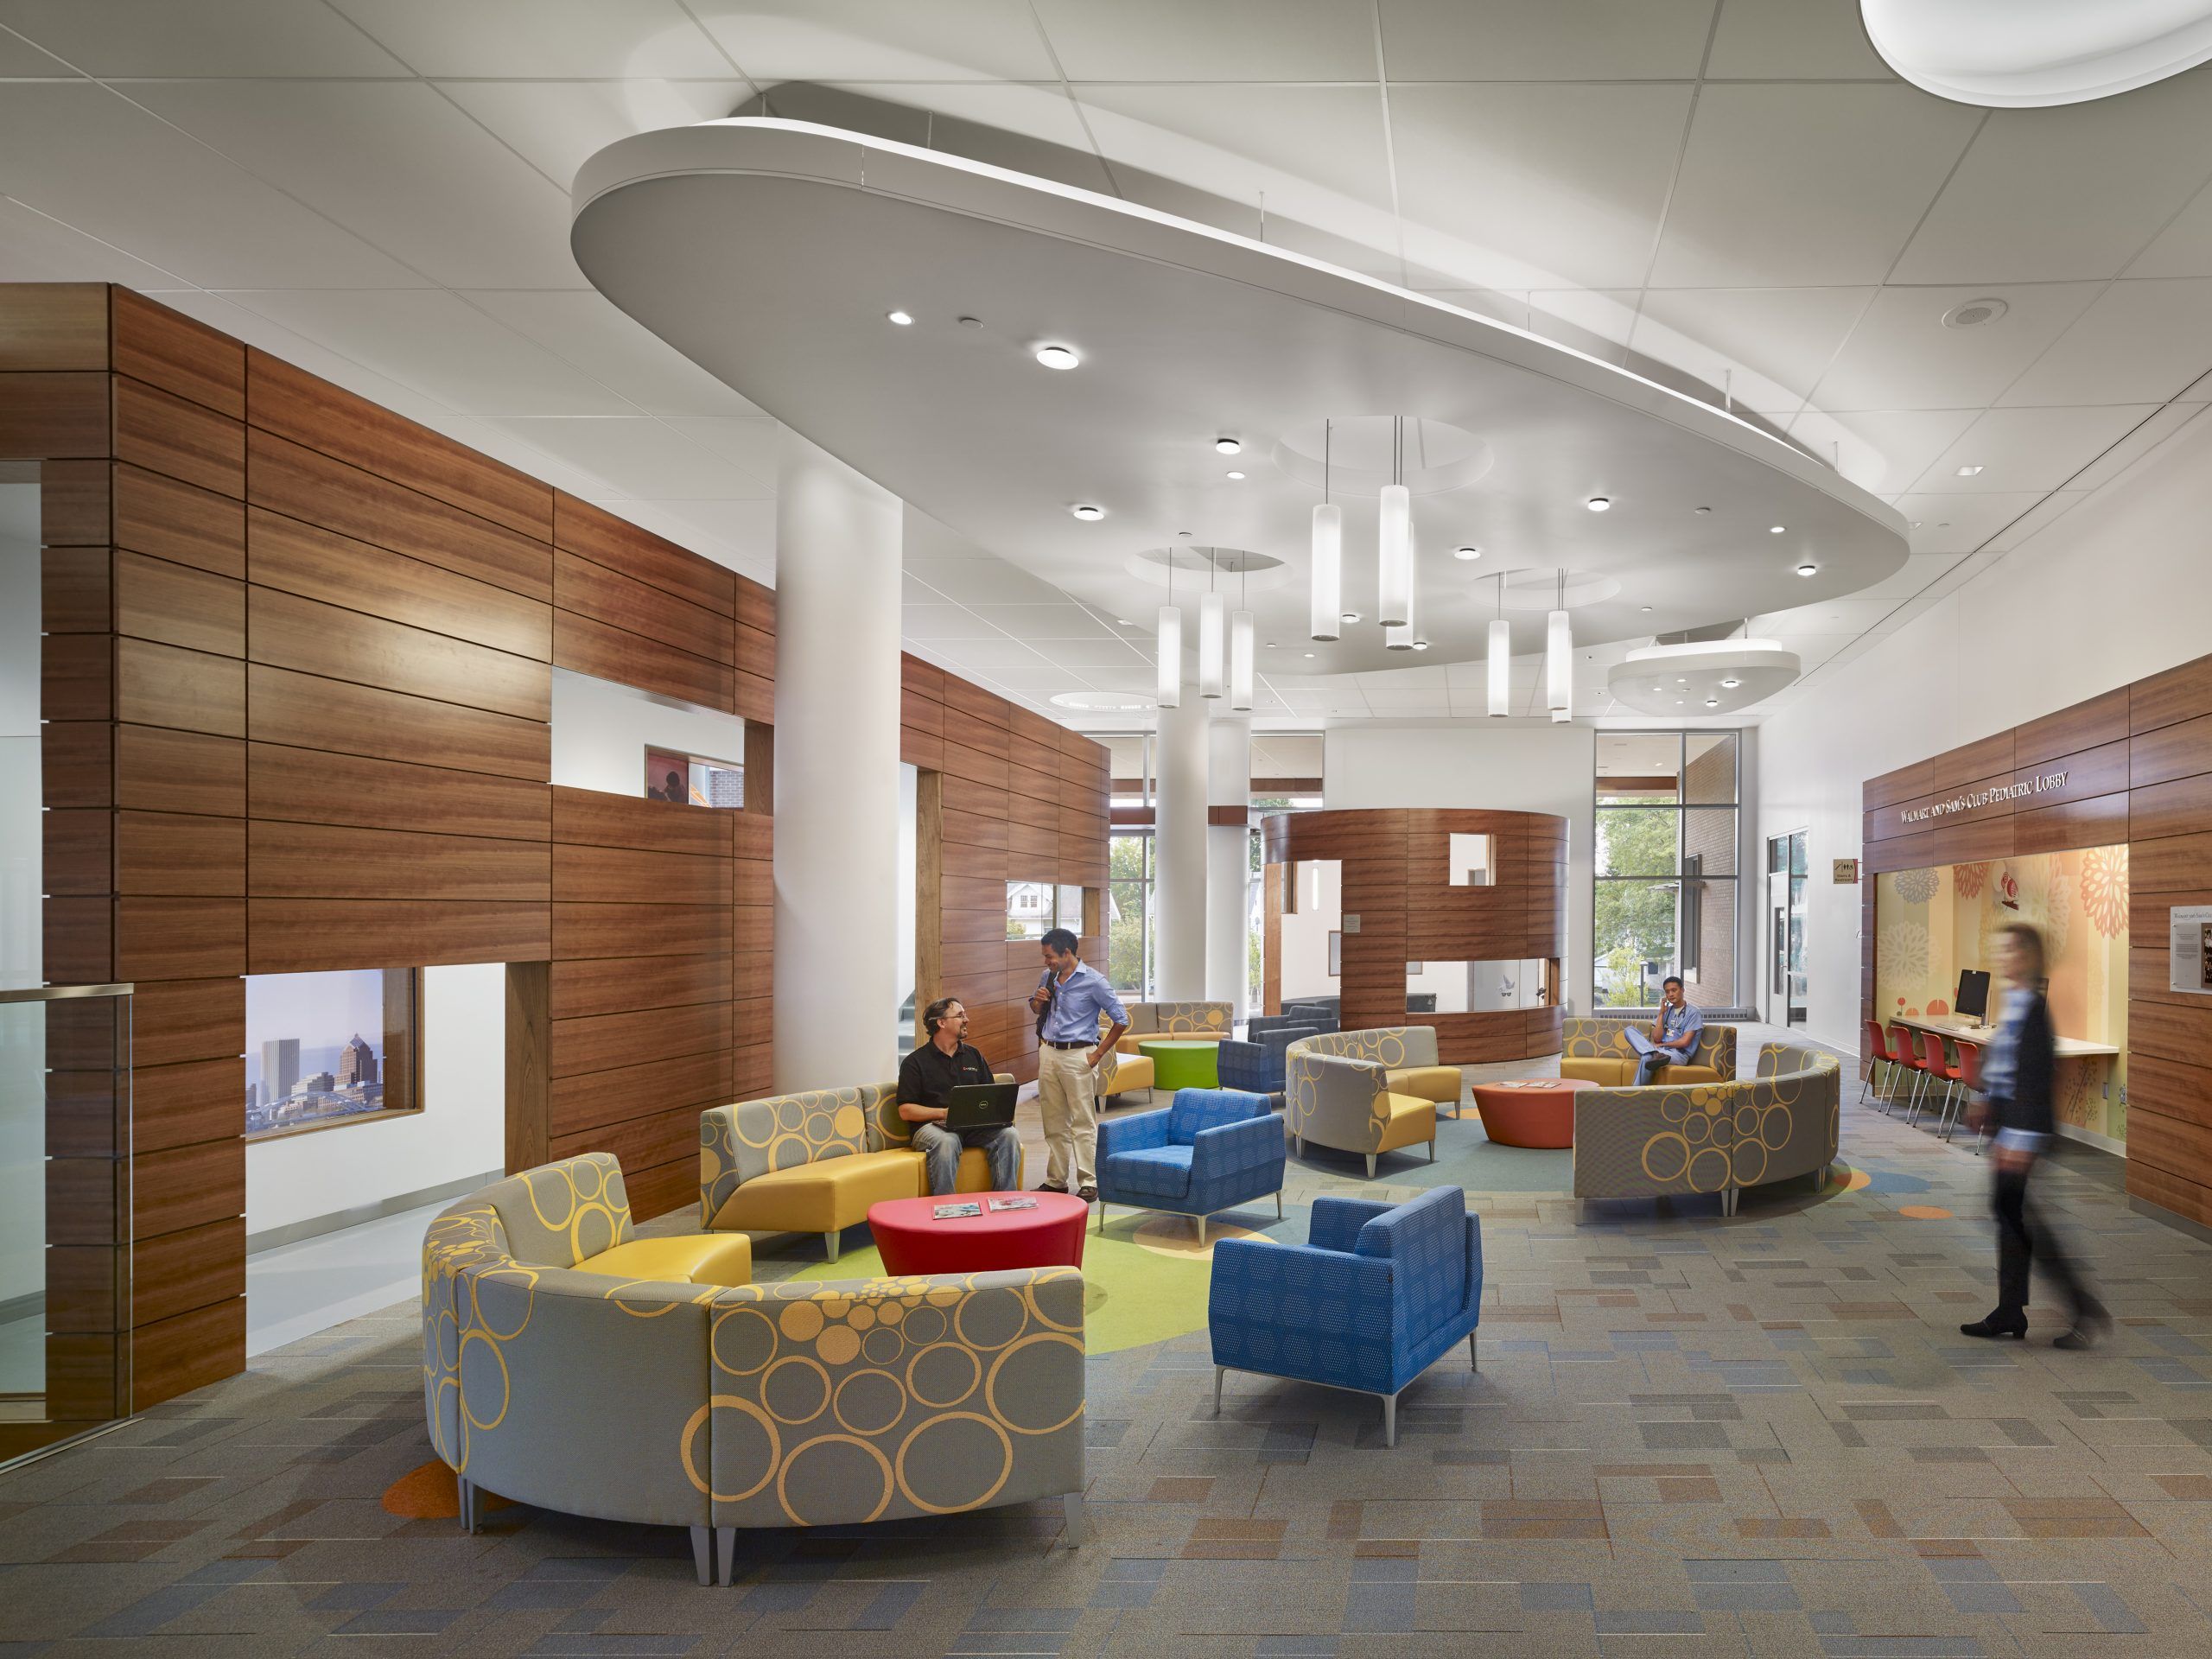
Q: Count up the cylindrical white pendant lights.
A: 9